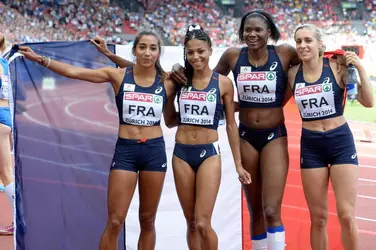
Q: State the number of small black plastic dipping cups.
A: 0